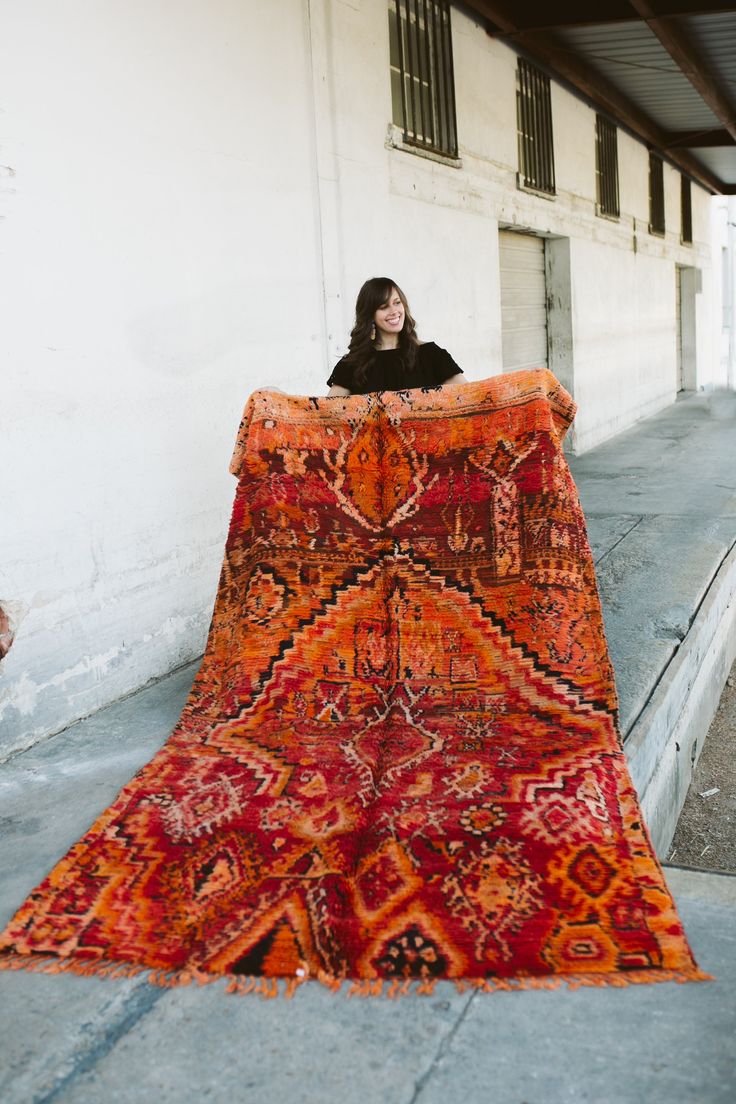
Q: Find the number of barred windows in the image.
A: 5